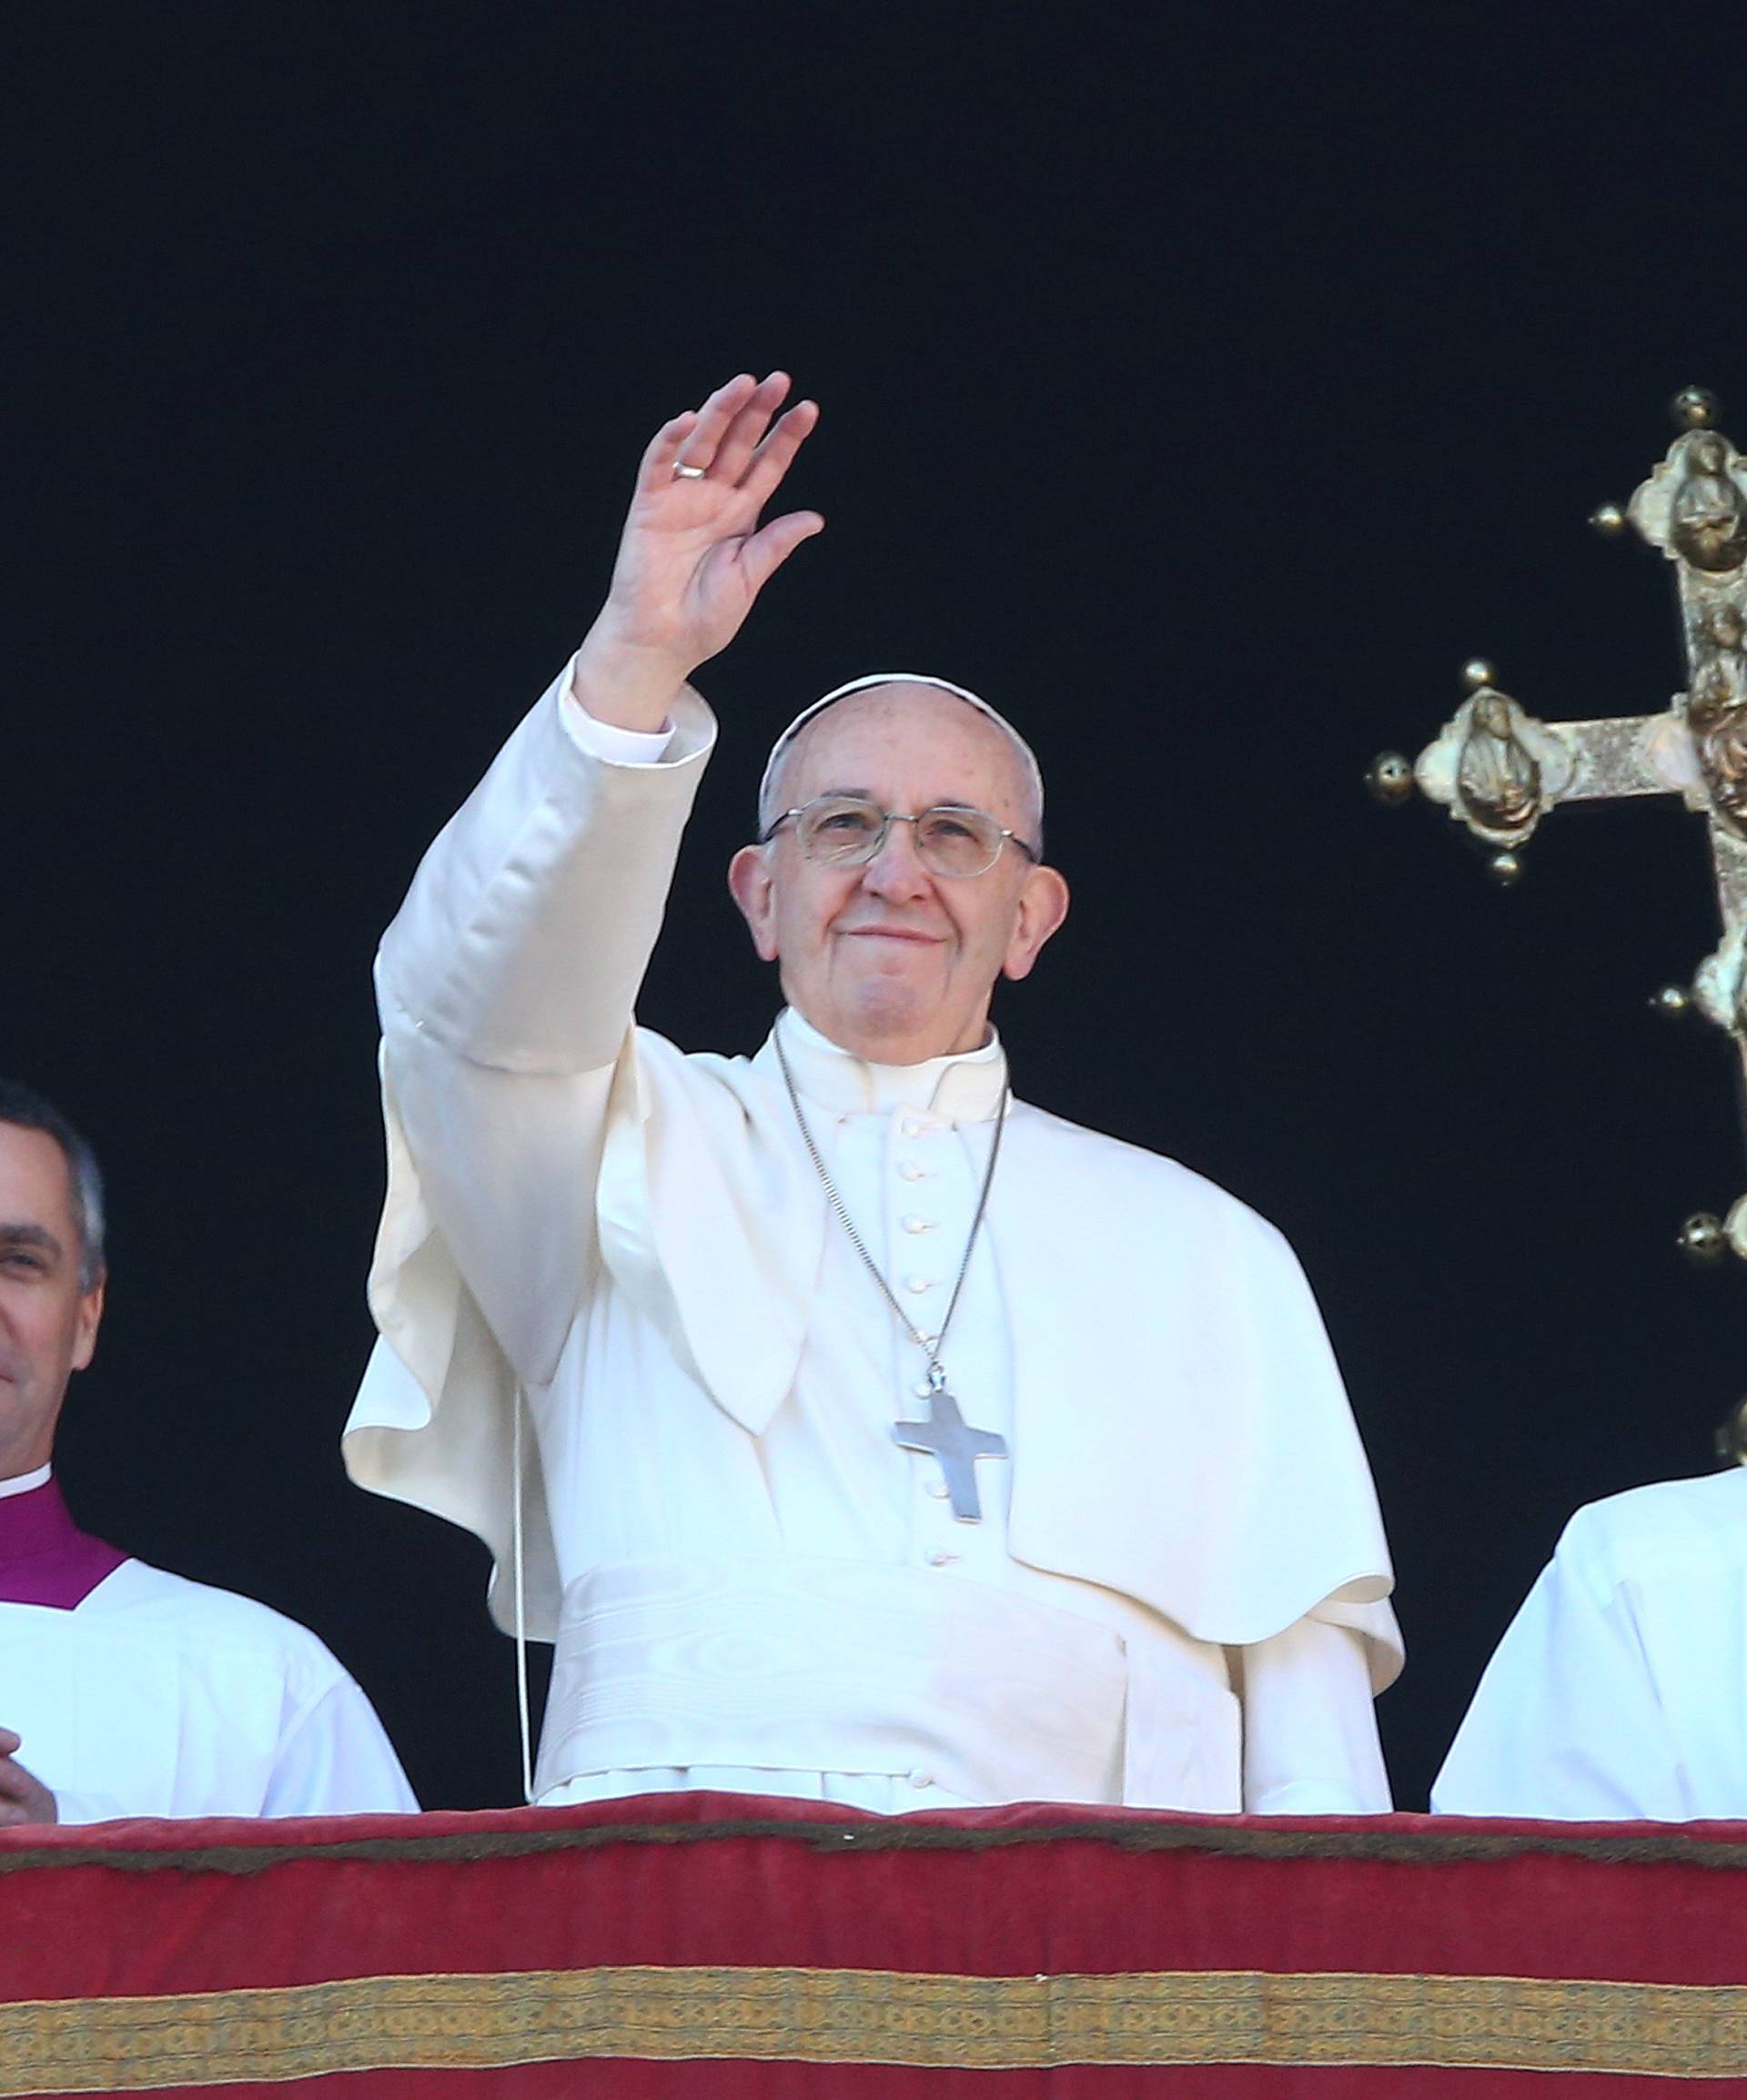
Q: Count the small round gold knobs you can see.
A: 7